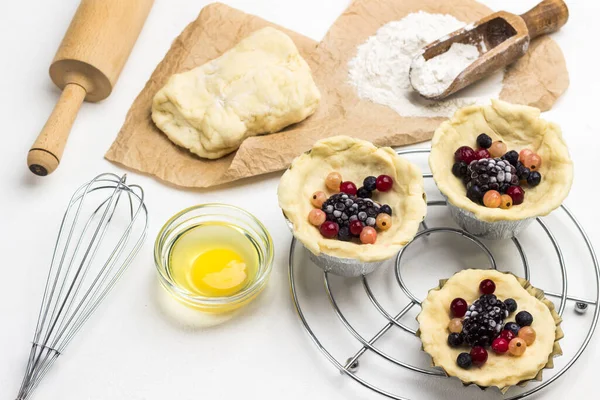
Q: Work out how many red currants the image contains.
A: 12